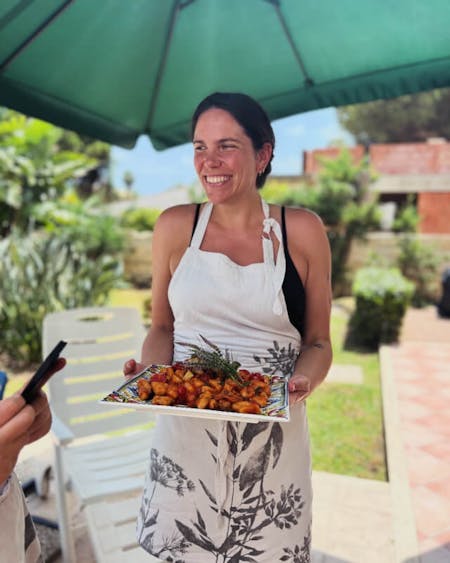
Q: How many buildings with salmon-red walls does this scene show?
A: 1